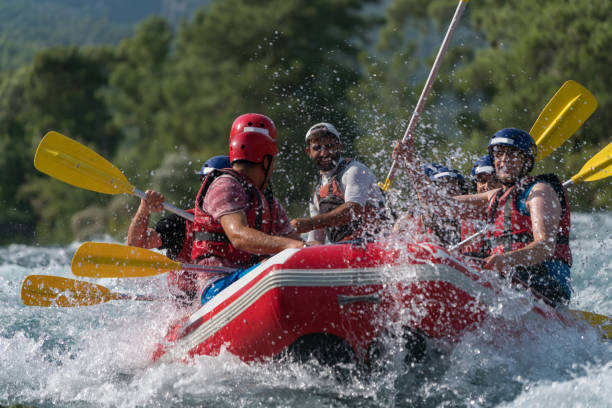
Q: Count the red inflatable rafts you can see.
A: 1